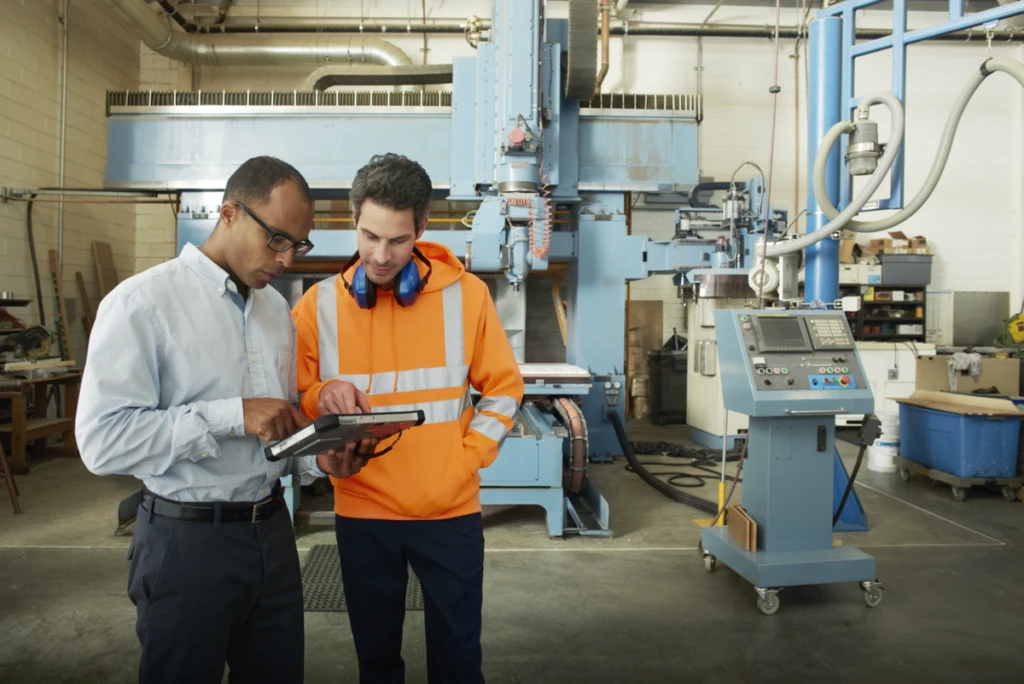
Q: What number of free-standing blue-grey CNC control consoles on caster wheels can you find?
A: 1